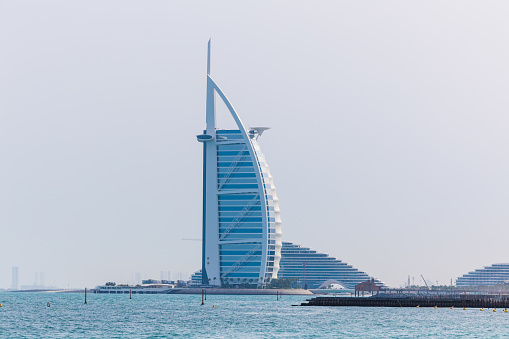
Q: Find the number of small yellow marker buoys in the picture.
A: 9